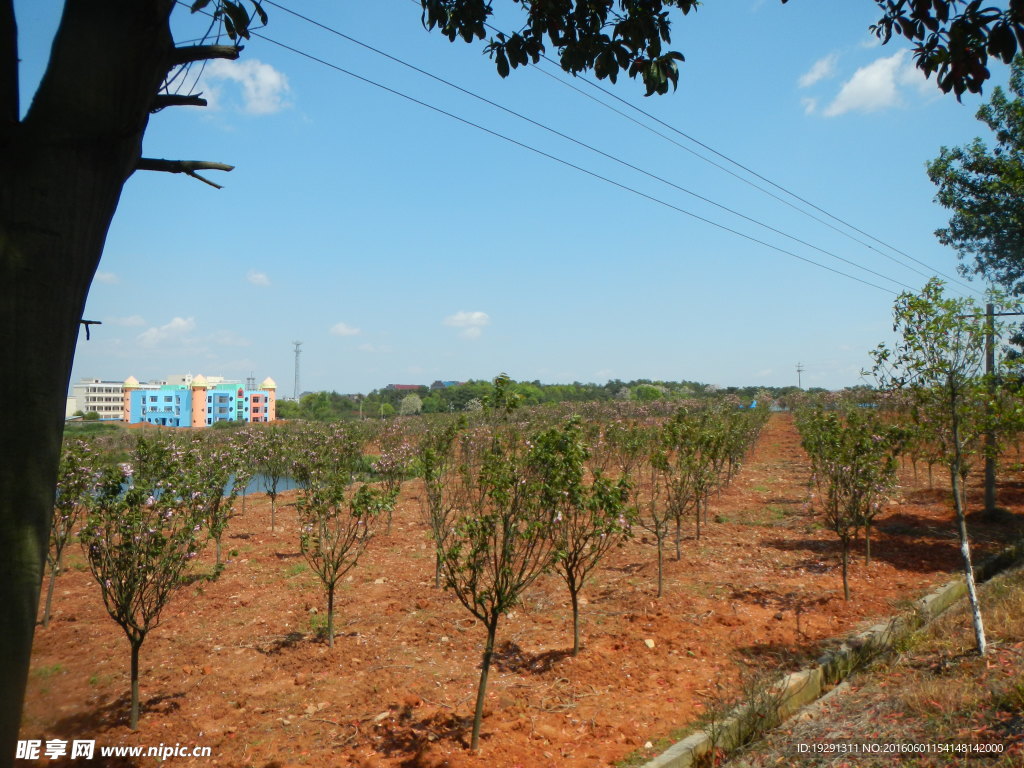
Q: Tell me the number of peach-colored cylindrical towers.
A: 3